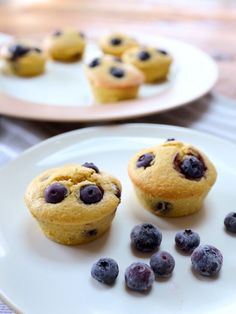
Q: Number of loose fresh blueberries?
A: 7